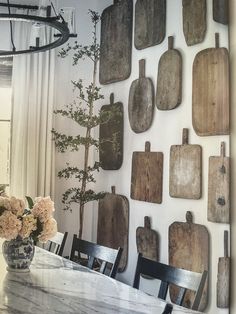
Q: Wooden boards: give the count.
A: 15